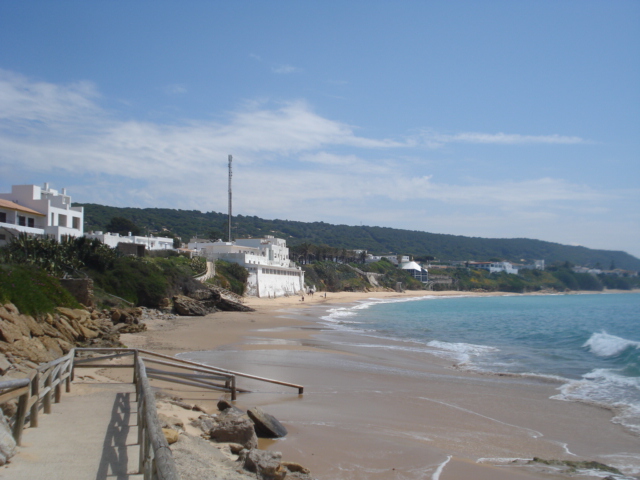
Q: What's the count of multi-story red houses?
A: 0